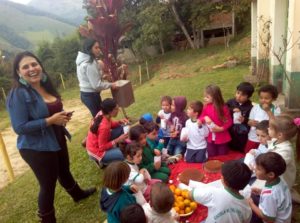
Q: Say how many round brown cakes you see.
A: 2